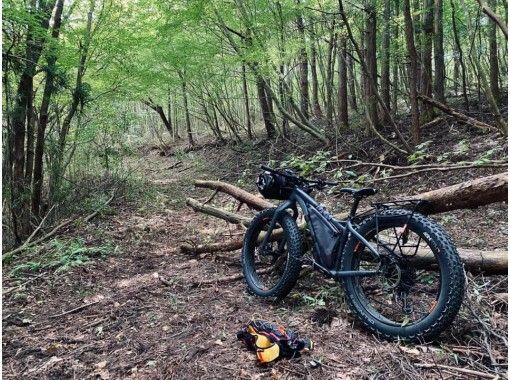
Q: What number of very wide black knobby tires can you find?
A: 2